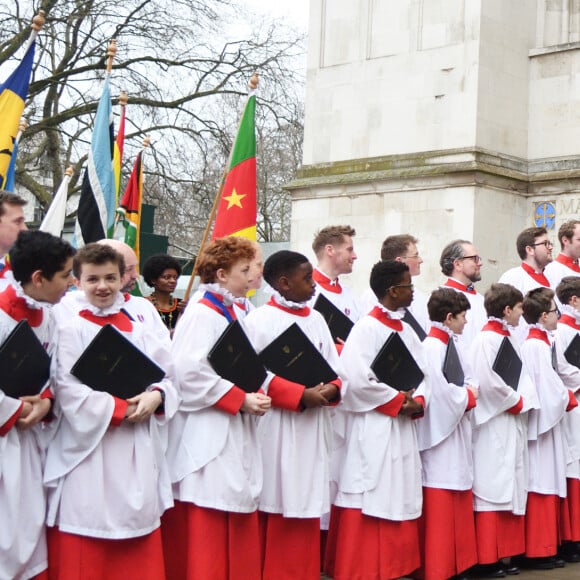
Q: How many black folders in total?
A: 11